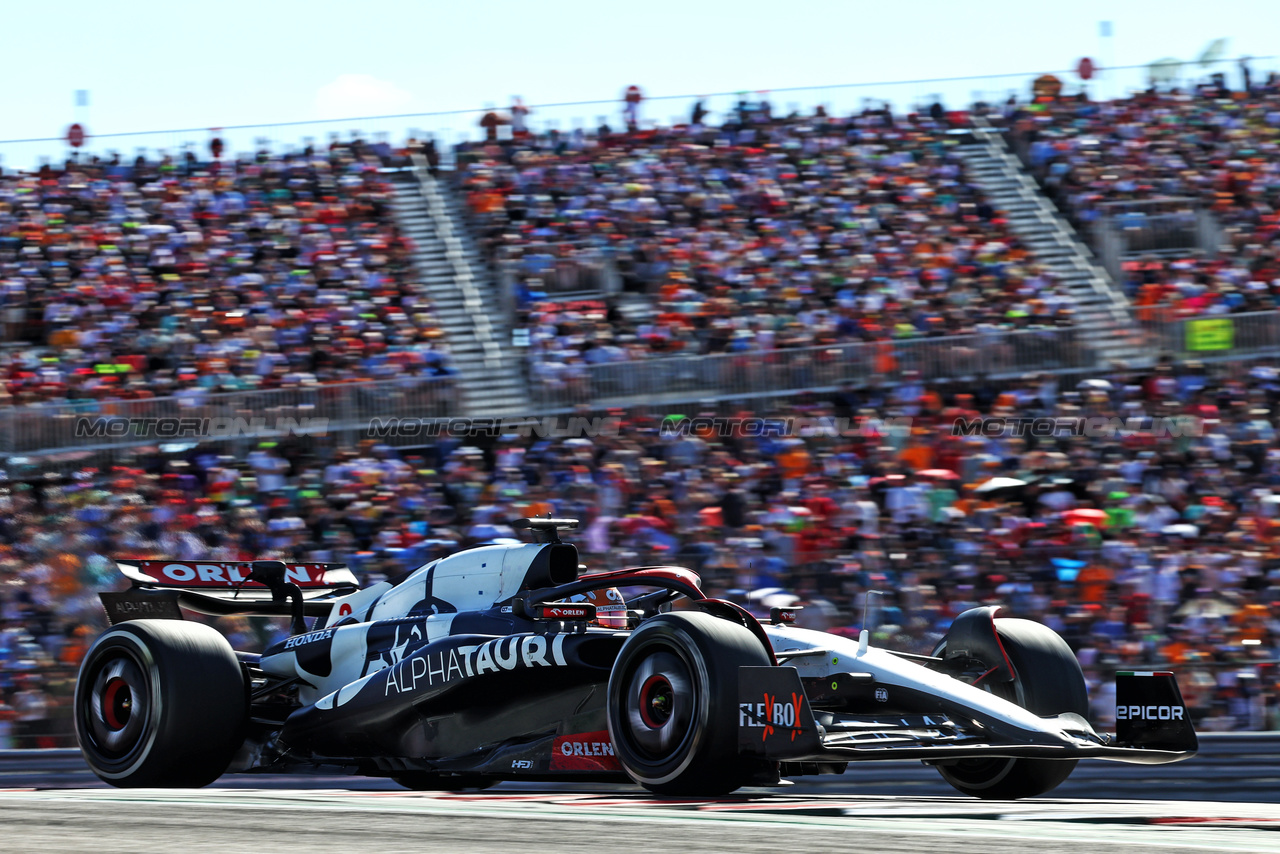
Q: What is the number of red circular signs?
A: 2